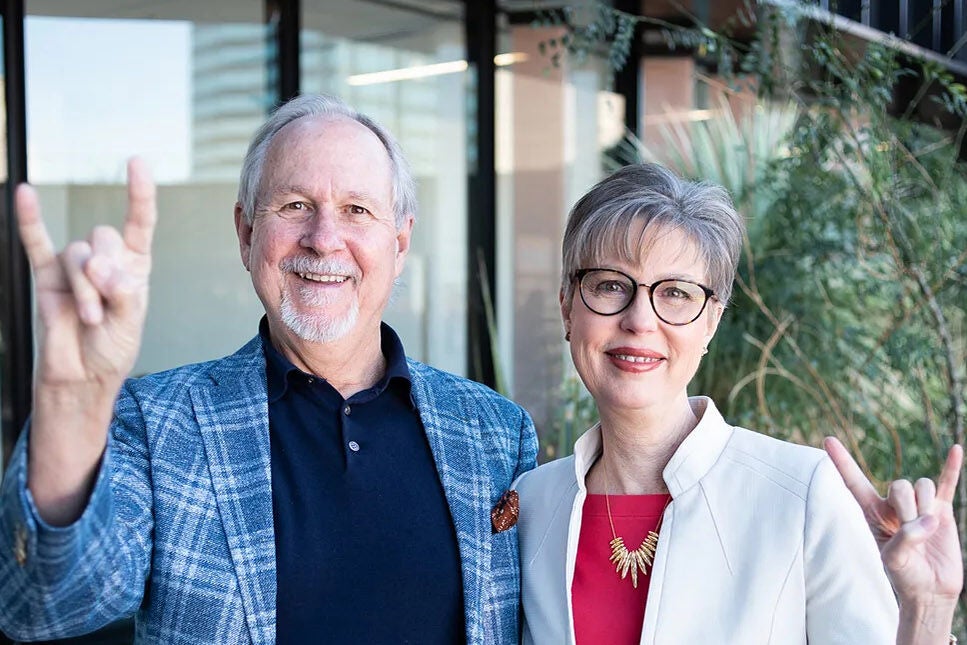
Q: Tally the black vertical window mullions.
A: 4